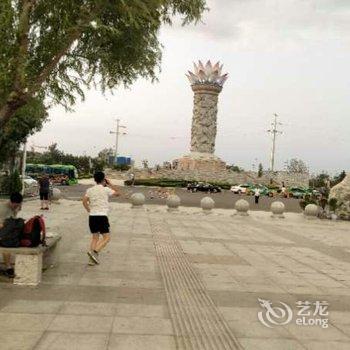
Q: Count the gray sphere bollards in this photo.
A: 7